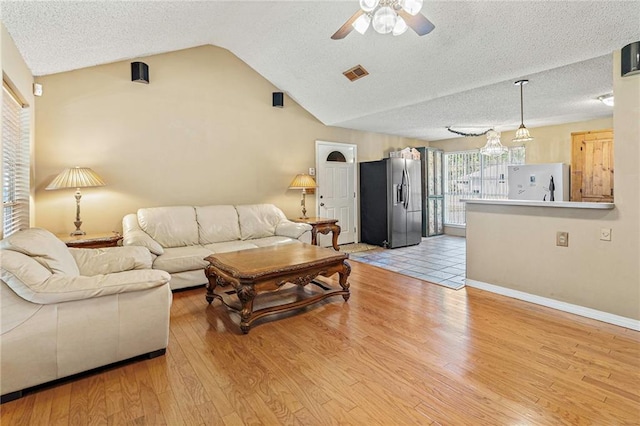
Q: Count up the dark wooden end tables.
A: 2